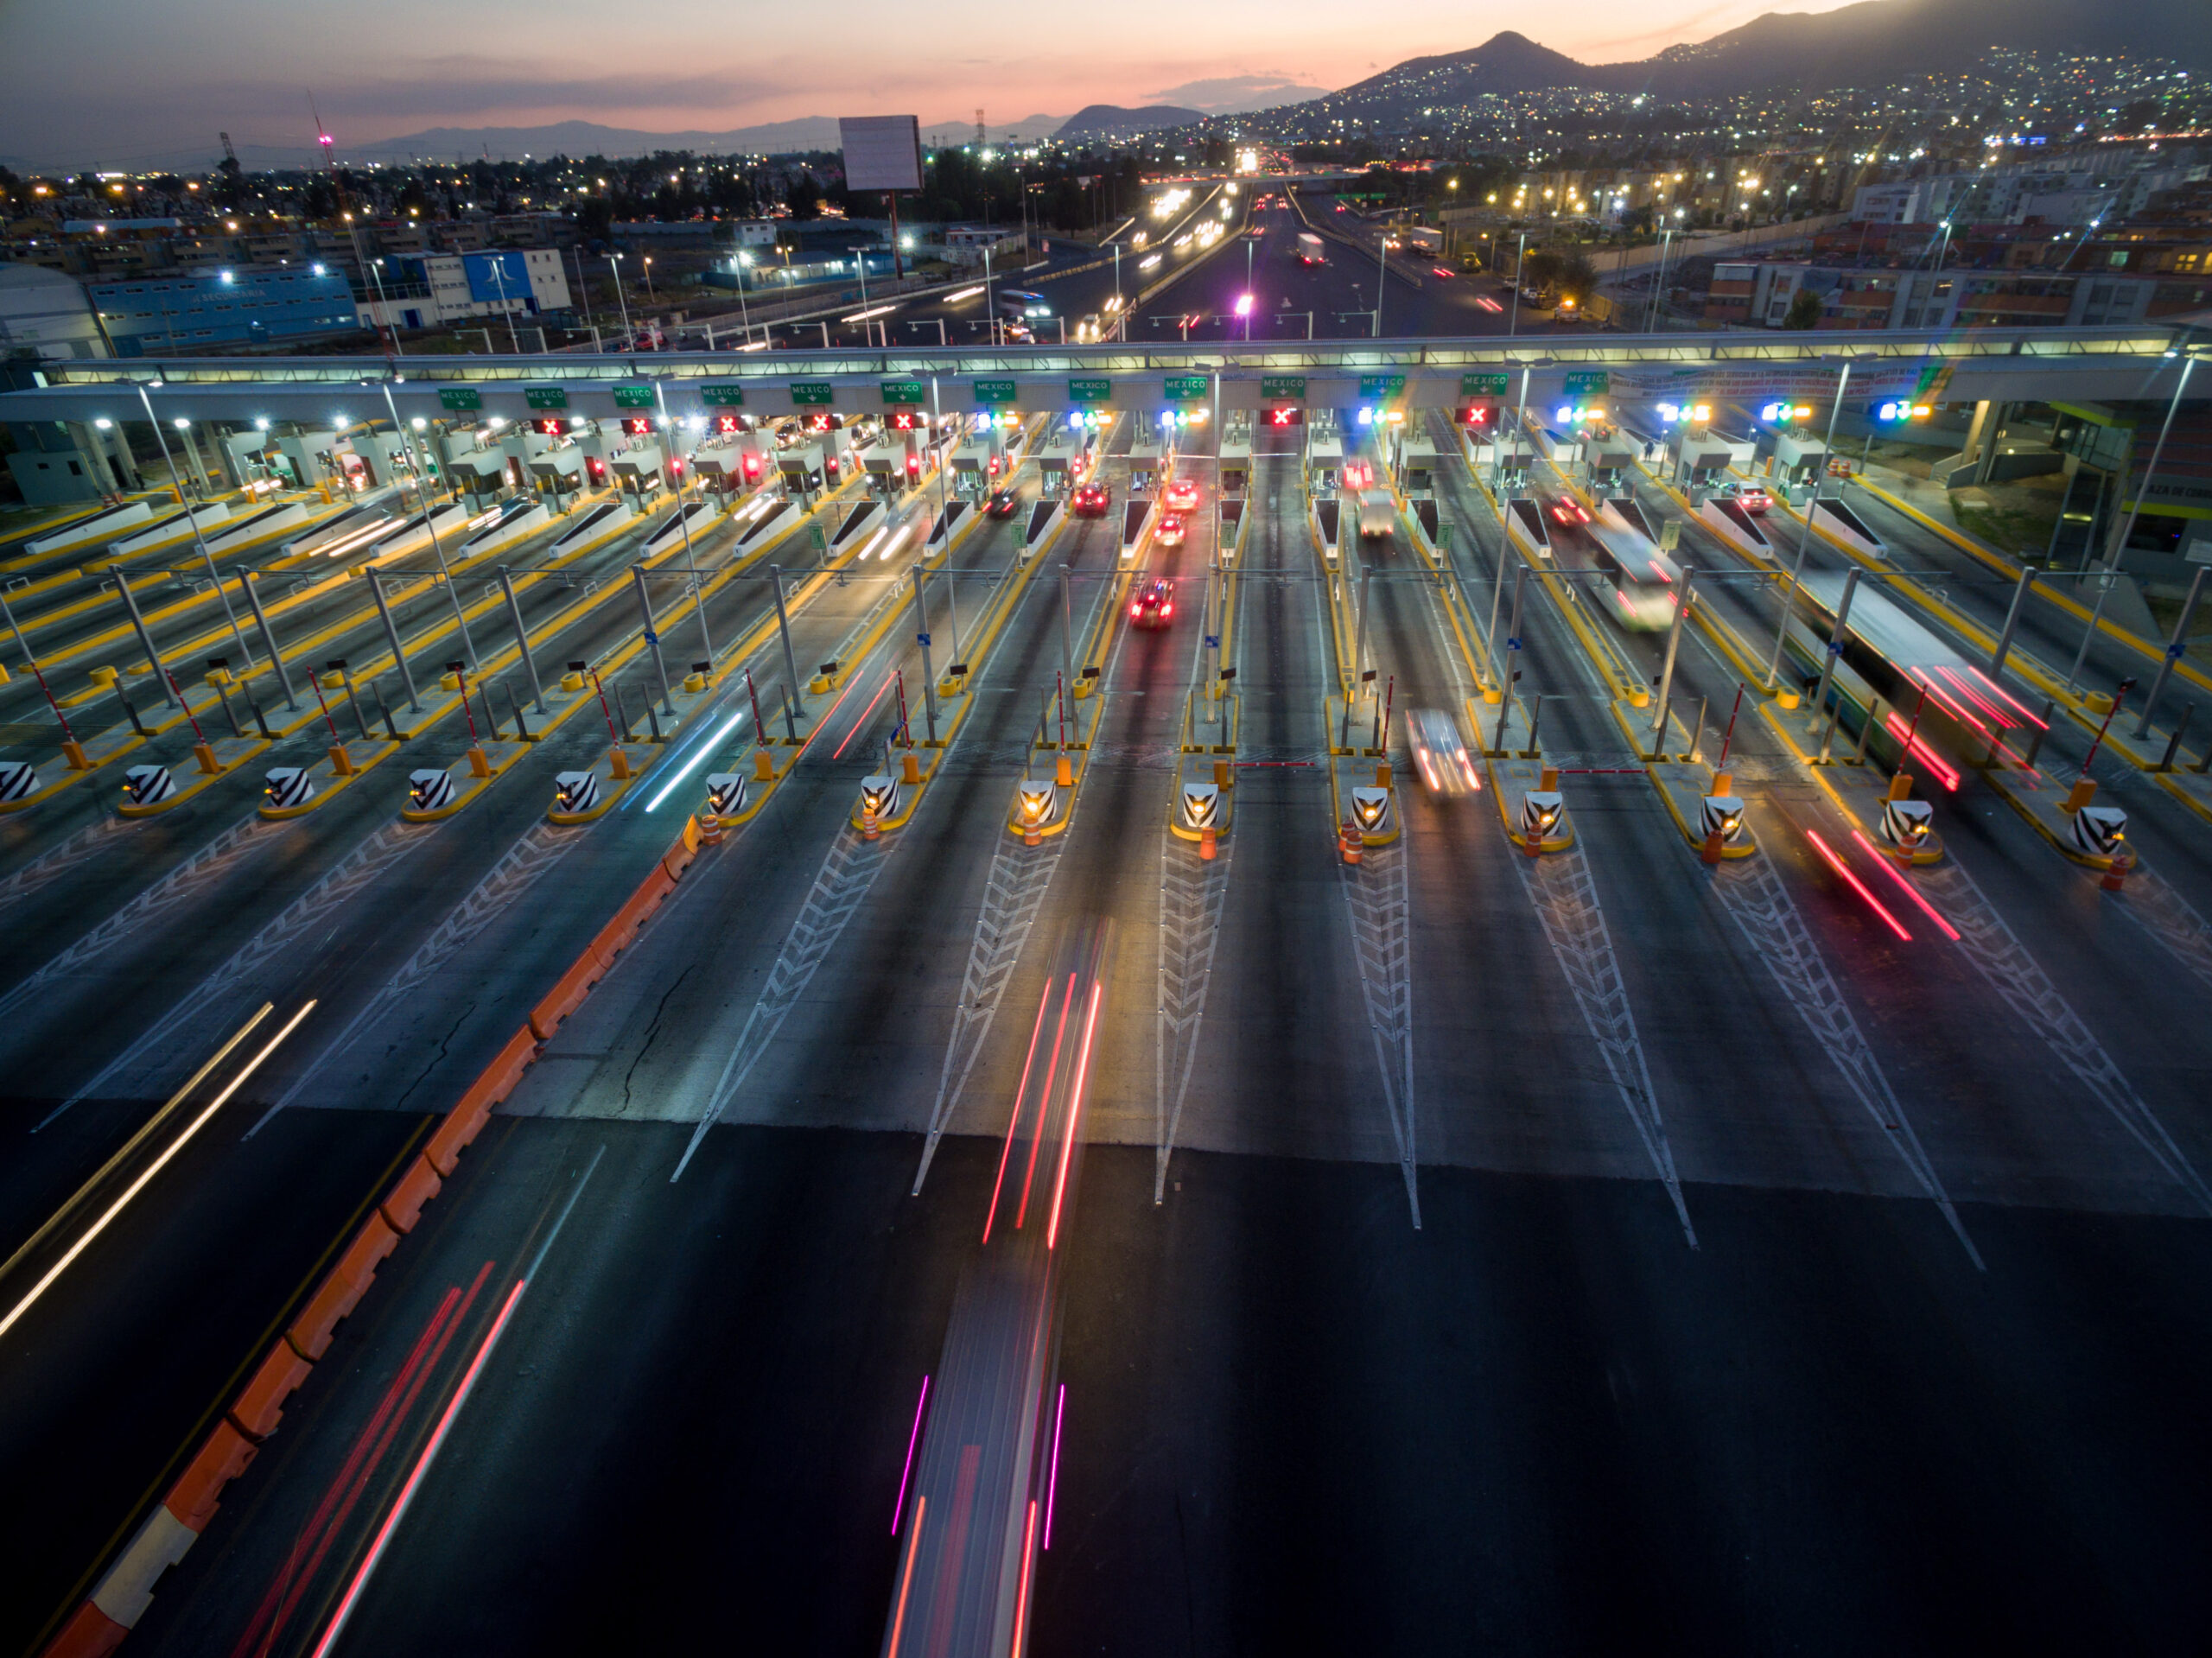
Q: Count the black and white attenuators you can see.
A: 14